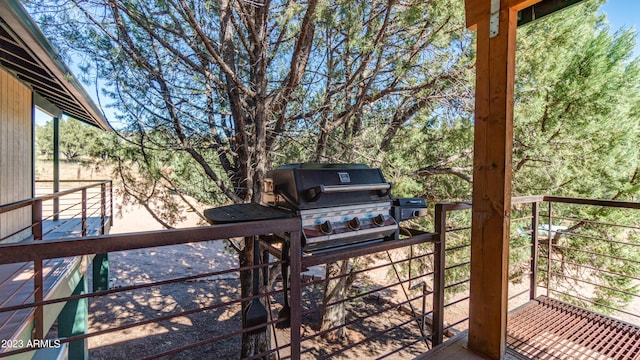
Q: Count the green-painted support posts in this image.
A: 2